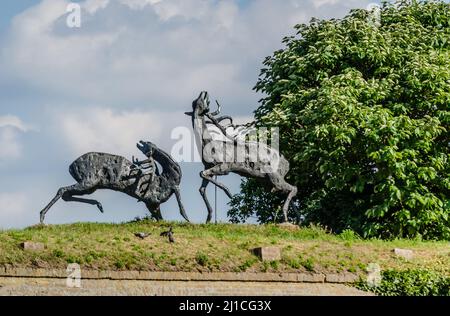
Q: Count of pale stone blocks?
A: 3